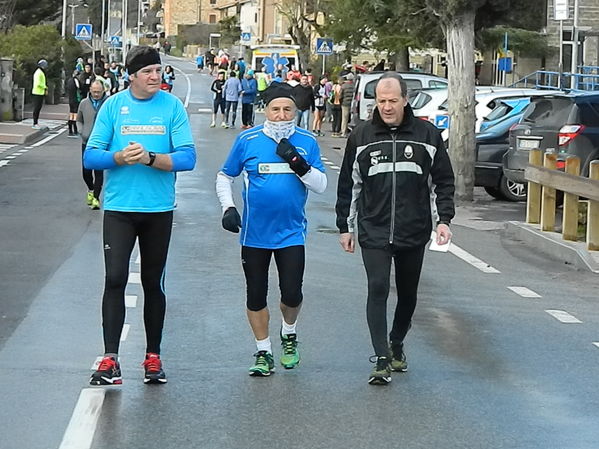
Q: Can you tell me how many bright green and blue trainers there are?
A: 2